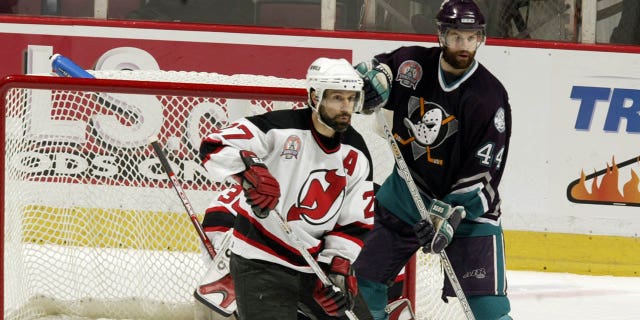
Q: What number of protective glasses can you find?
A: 2